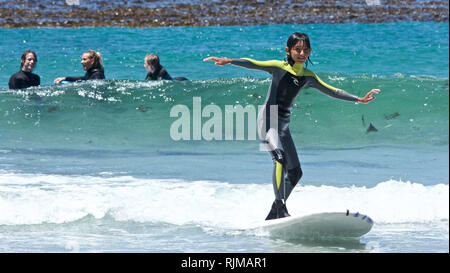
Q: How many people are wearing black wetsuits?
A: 3